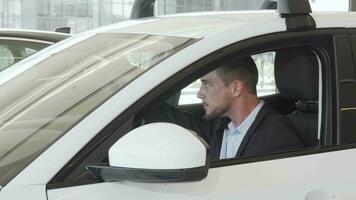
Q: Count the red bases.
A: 0